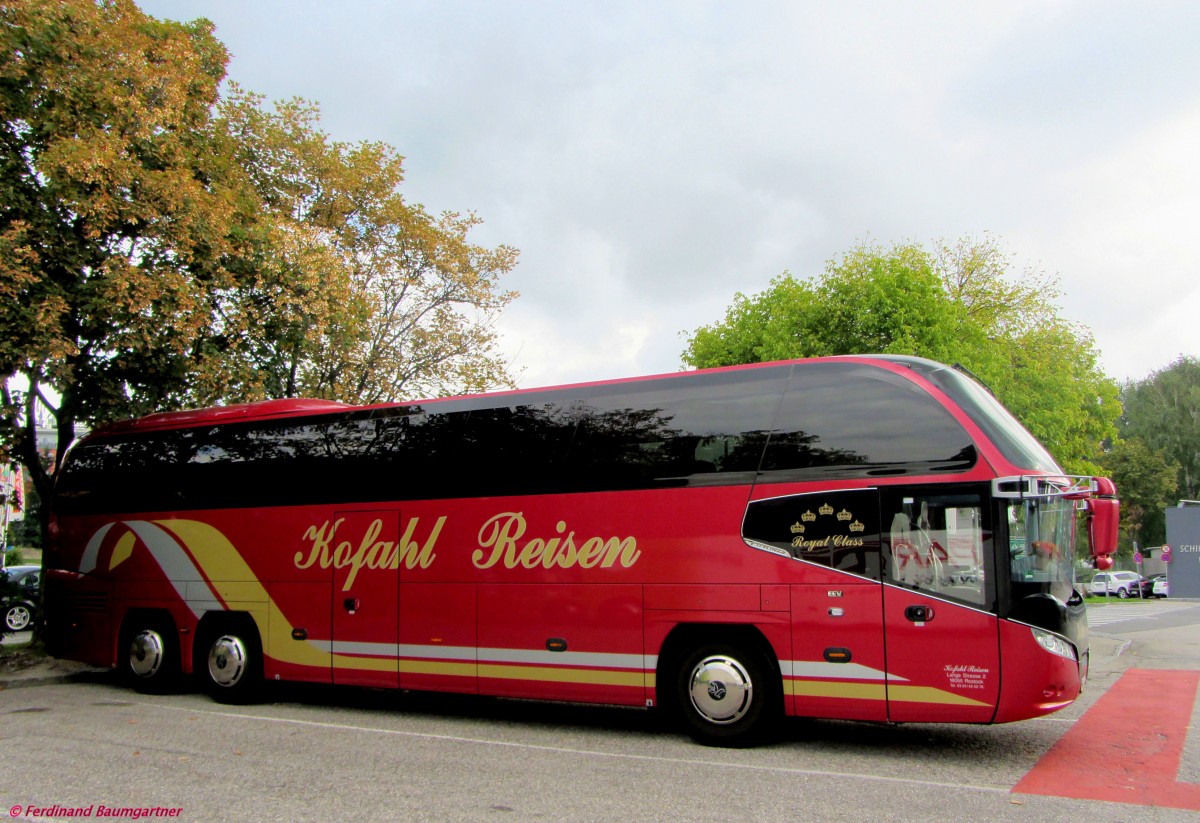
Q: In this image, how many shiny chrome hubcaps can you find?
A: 3